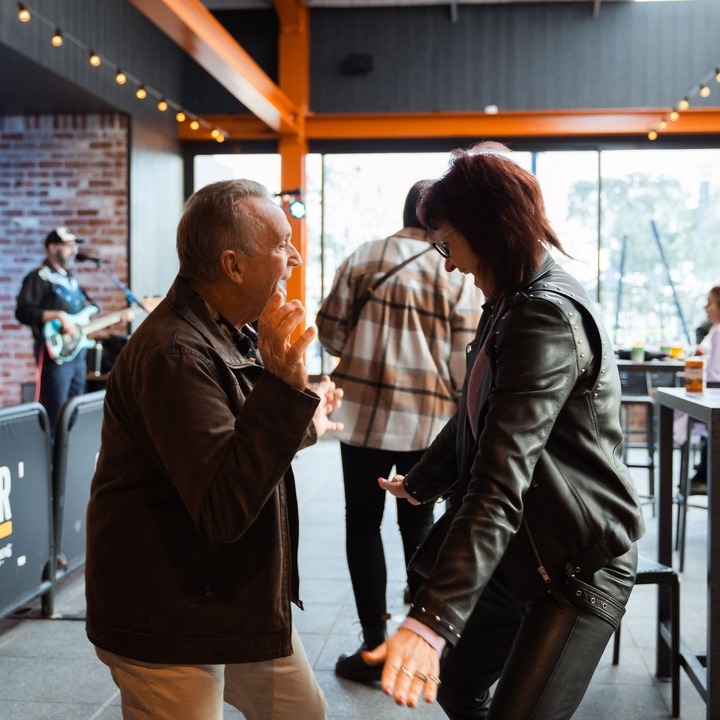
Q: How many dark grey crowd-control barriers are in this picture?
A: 2